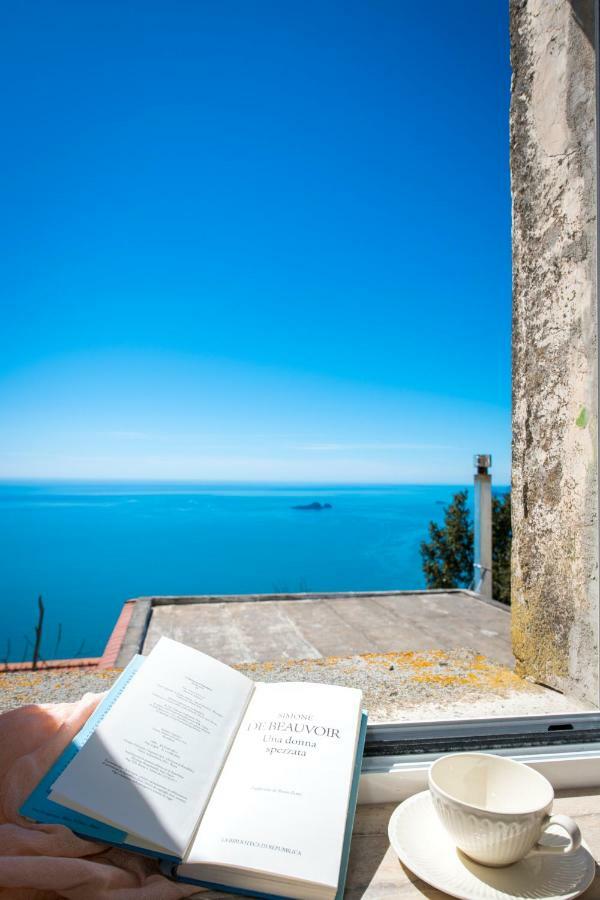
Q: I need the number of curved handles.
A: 1